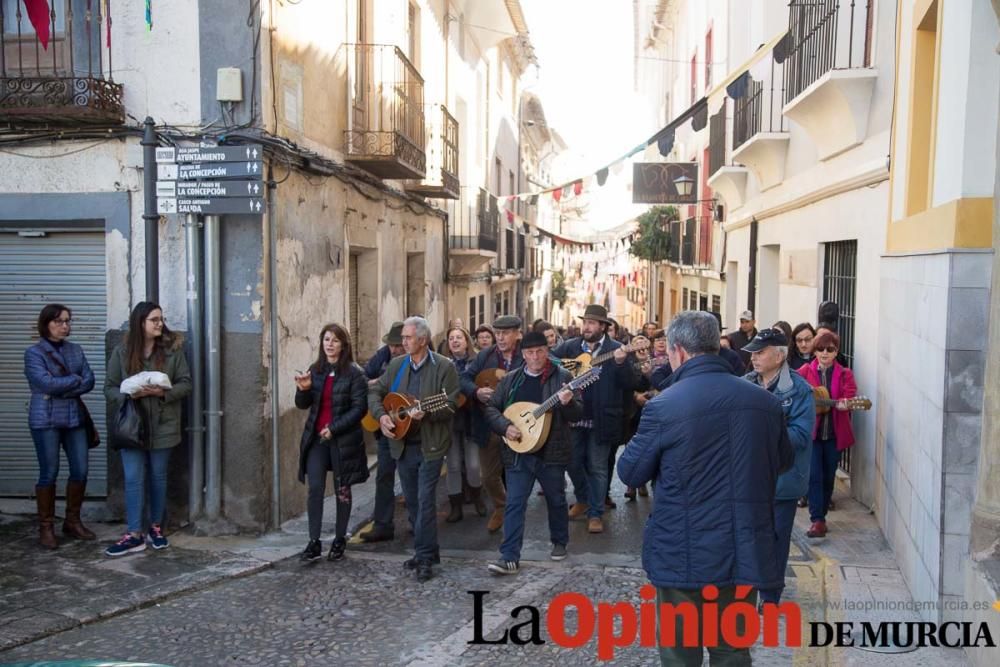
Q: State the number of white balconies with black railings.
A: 3